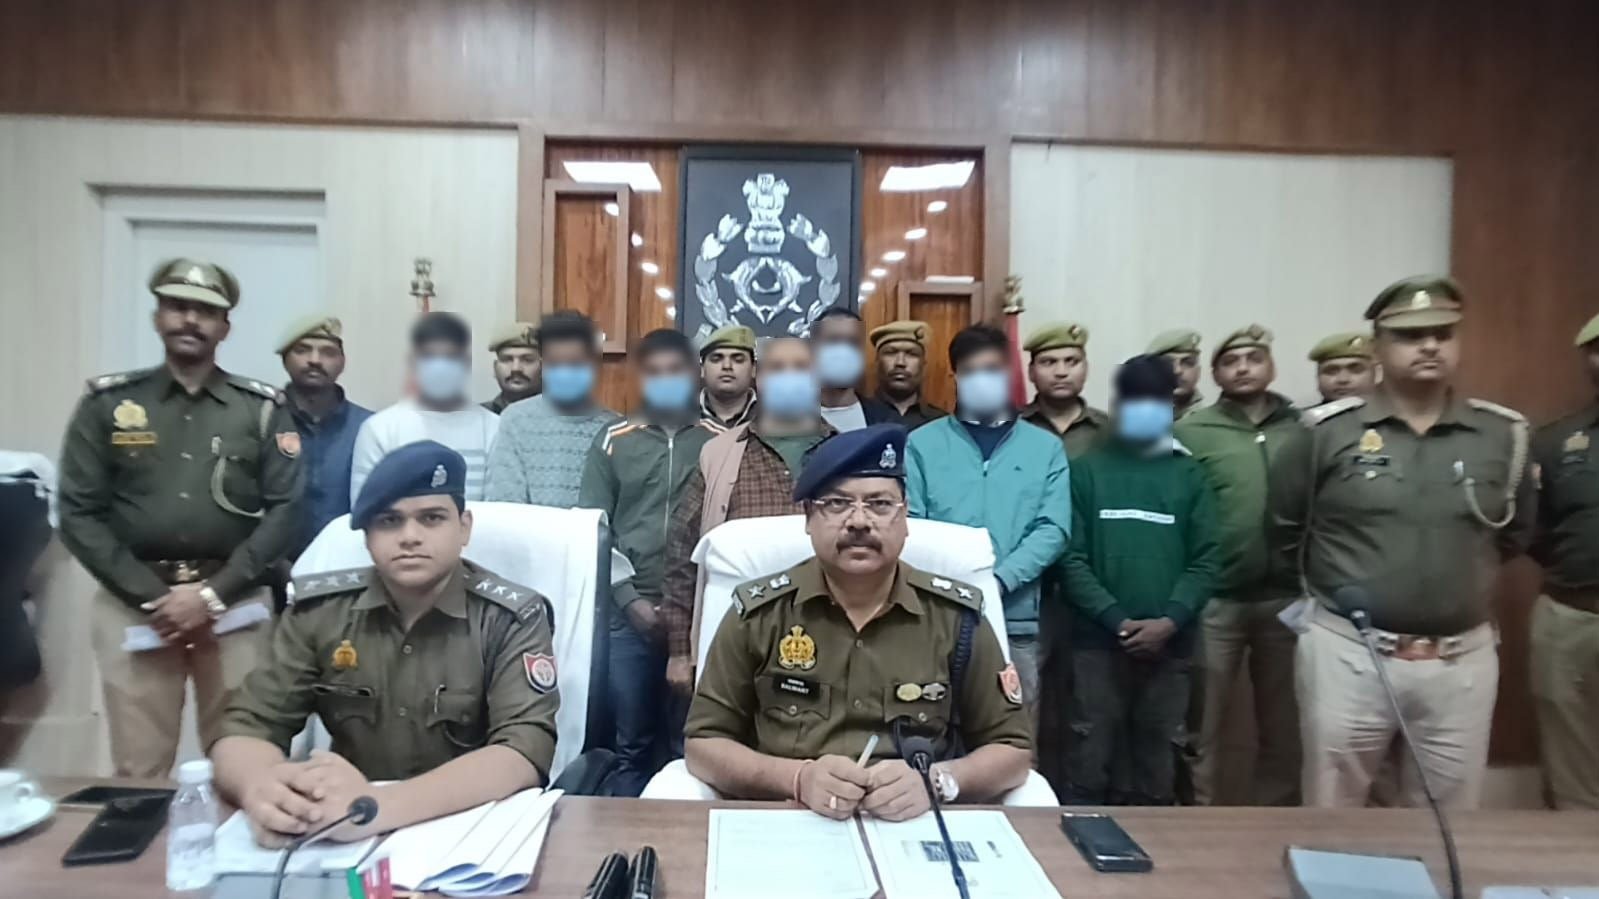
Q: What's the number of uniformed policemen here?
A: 13